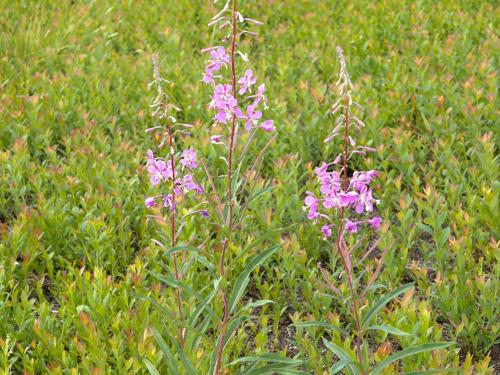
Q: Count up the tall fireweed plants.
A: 3